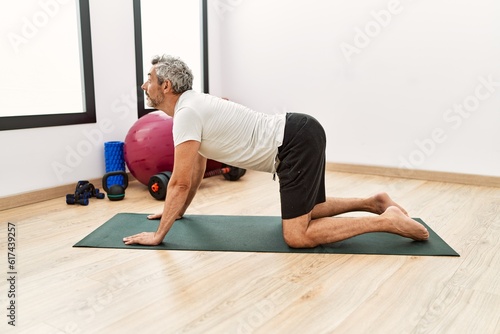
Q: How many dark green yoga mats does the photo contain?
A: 1